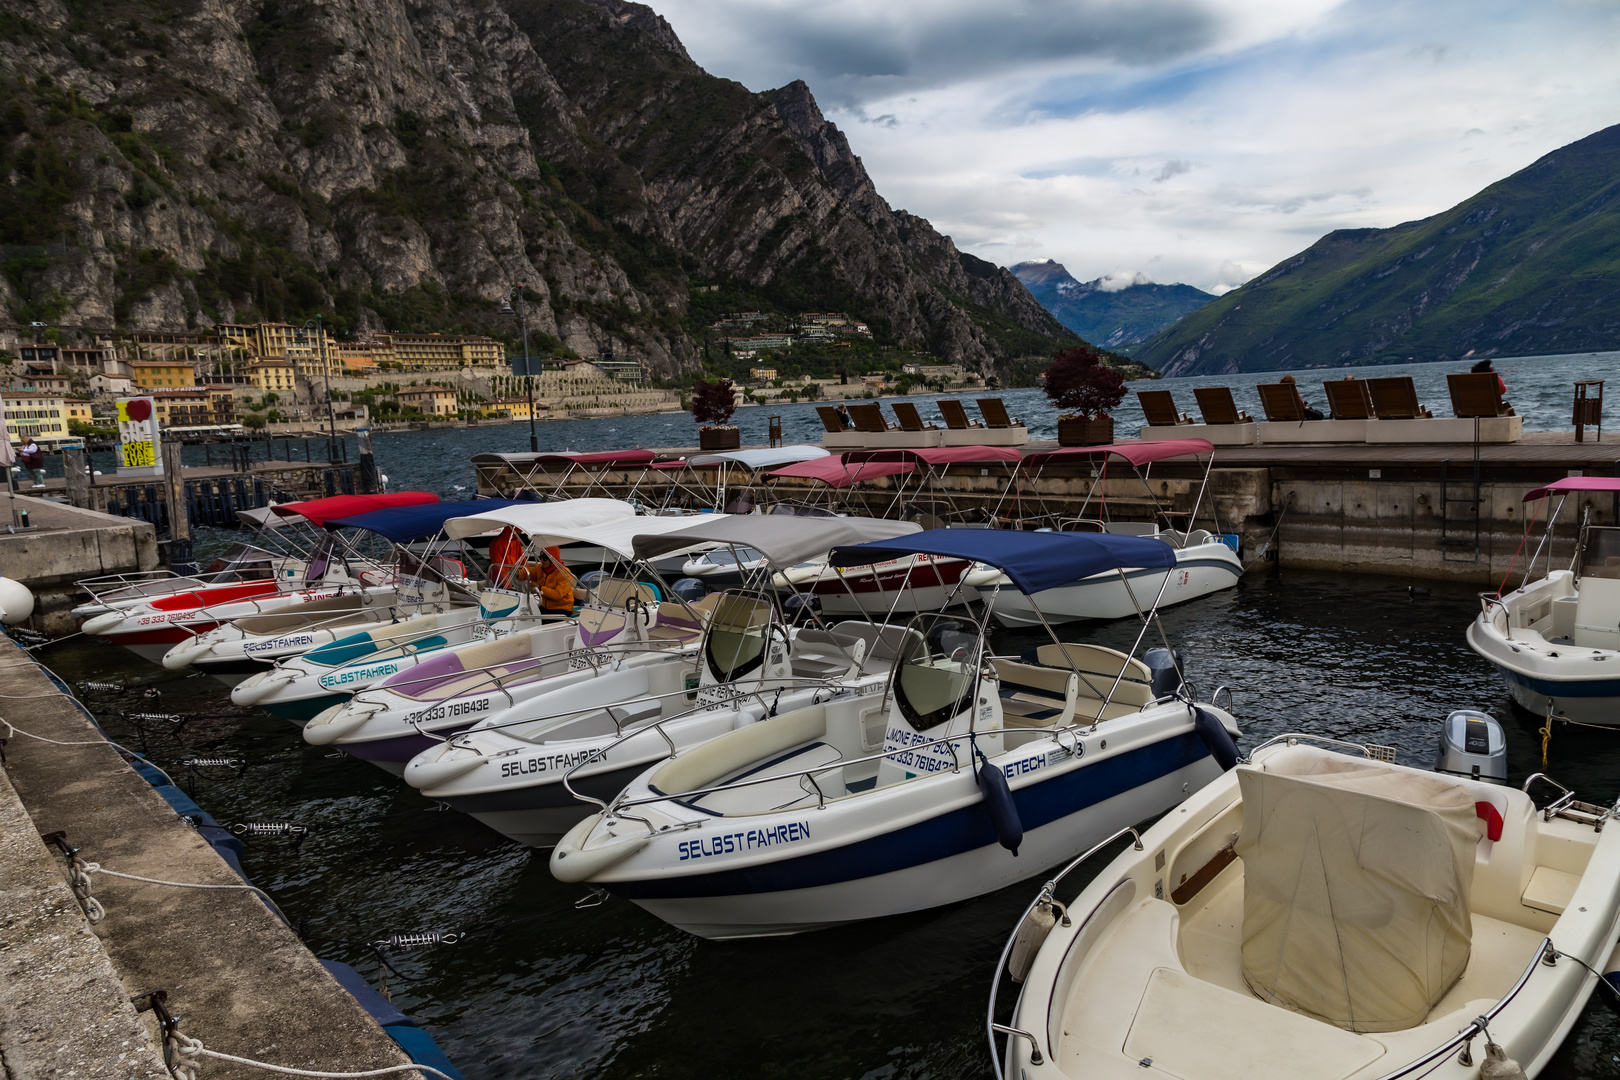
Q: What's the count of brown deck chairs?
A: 12